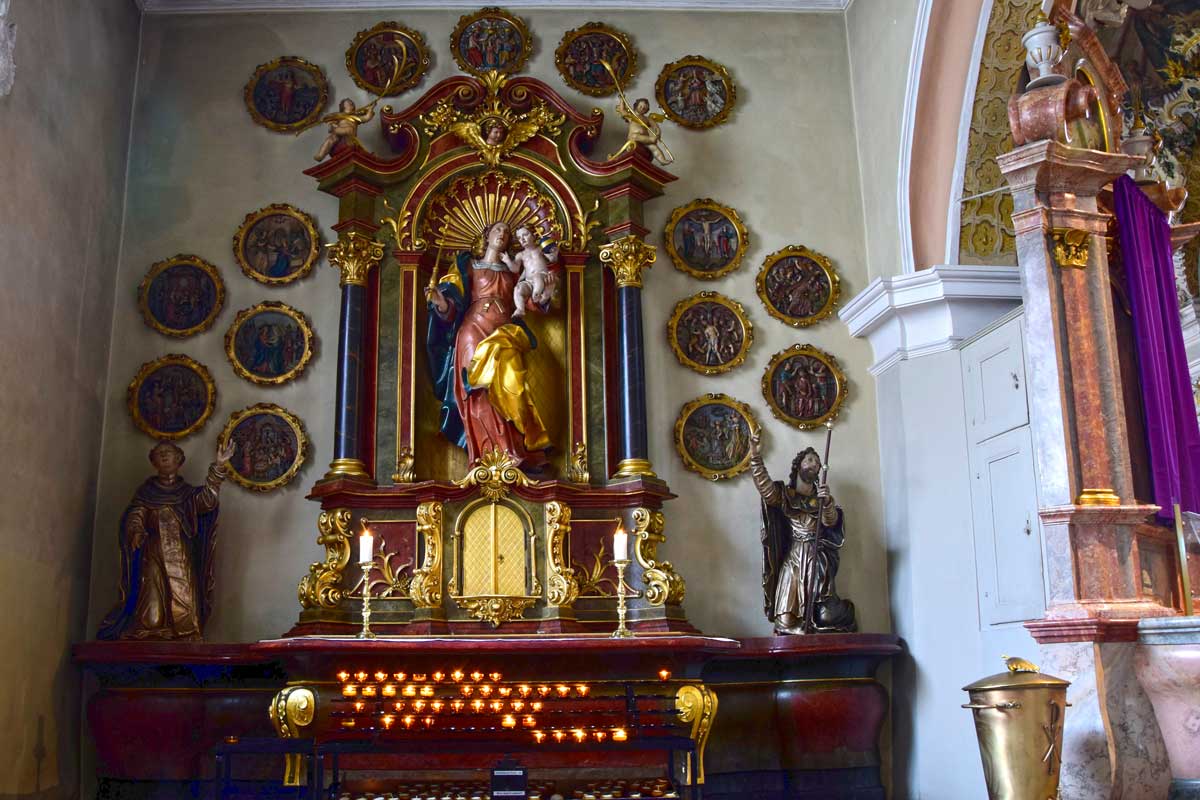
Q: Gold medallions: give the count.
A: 15